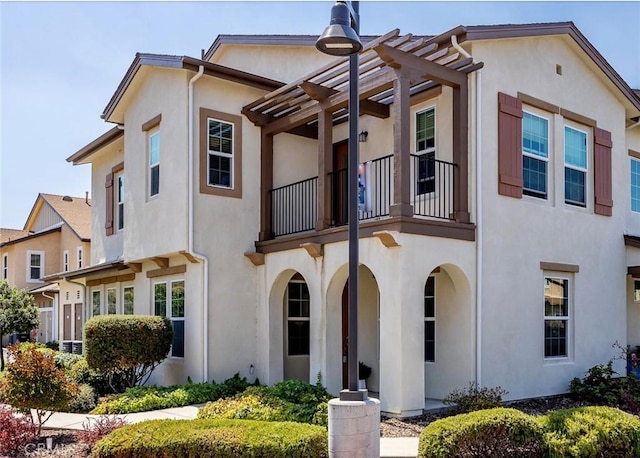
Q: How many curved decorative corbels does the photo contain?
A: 6